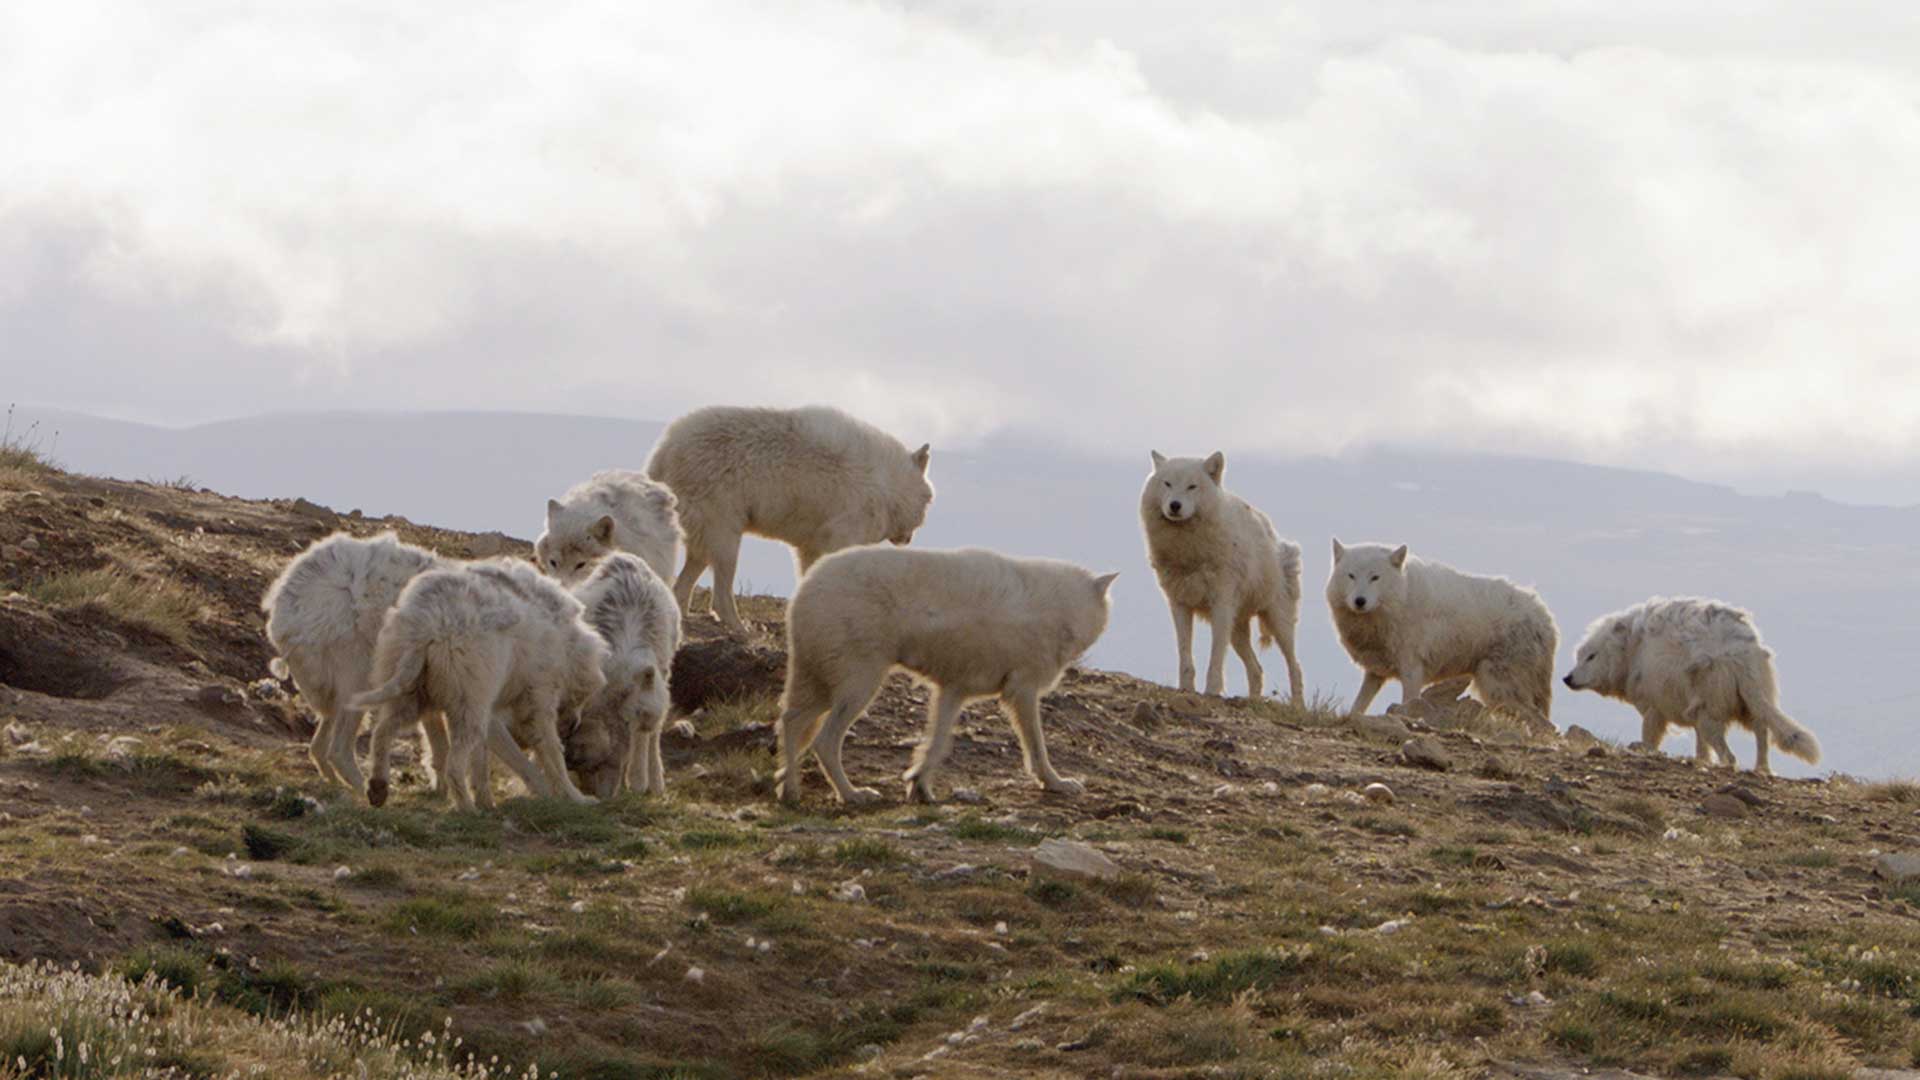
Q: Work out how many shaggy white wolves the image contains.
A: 9